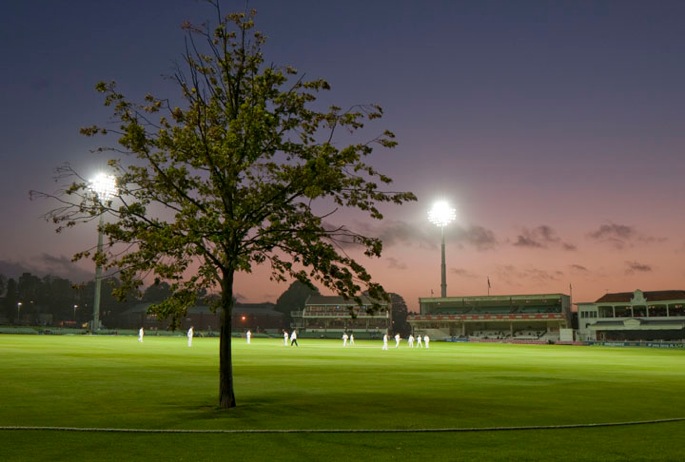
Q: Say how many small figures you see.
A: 12